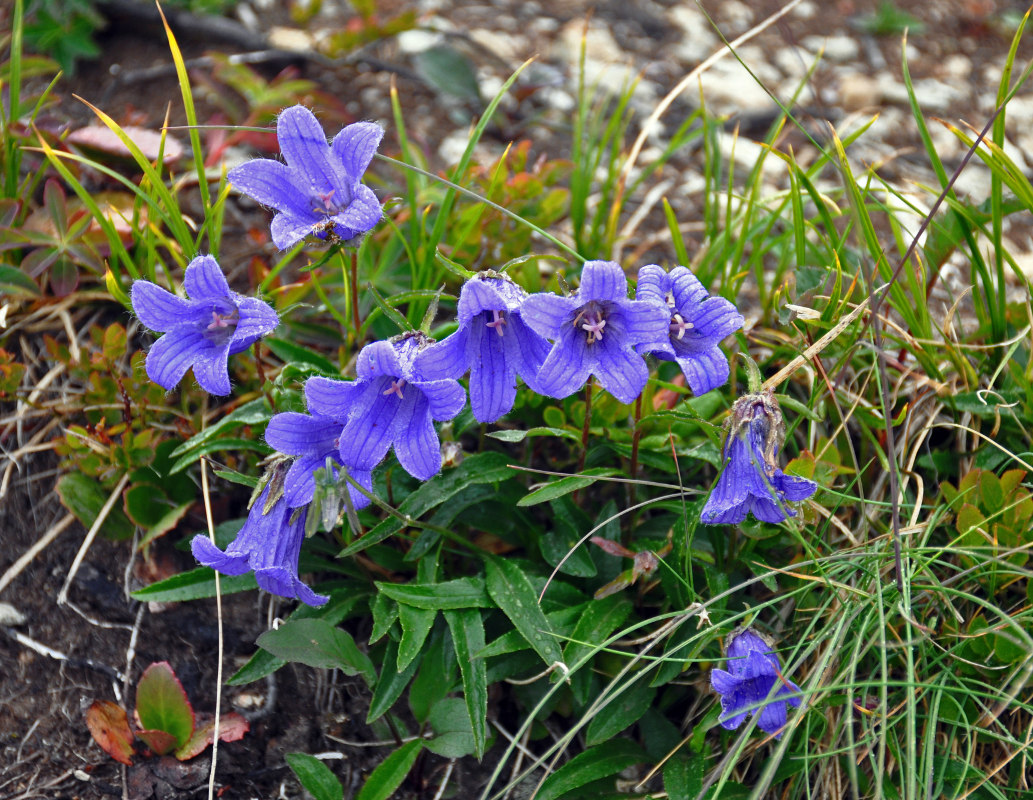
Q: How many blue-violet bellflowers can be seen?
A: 10